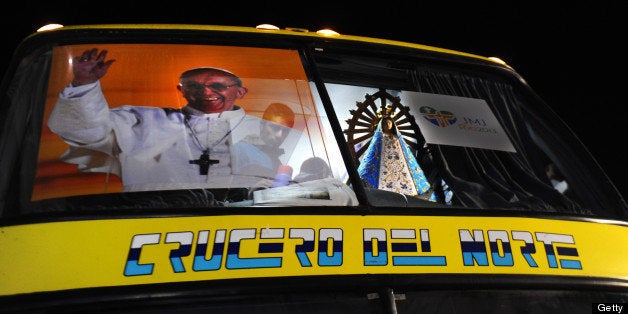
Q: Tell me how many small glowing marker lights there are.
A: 4